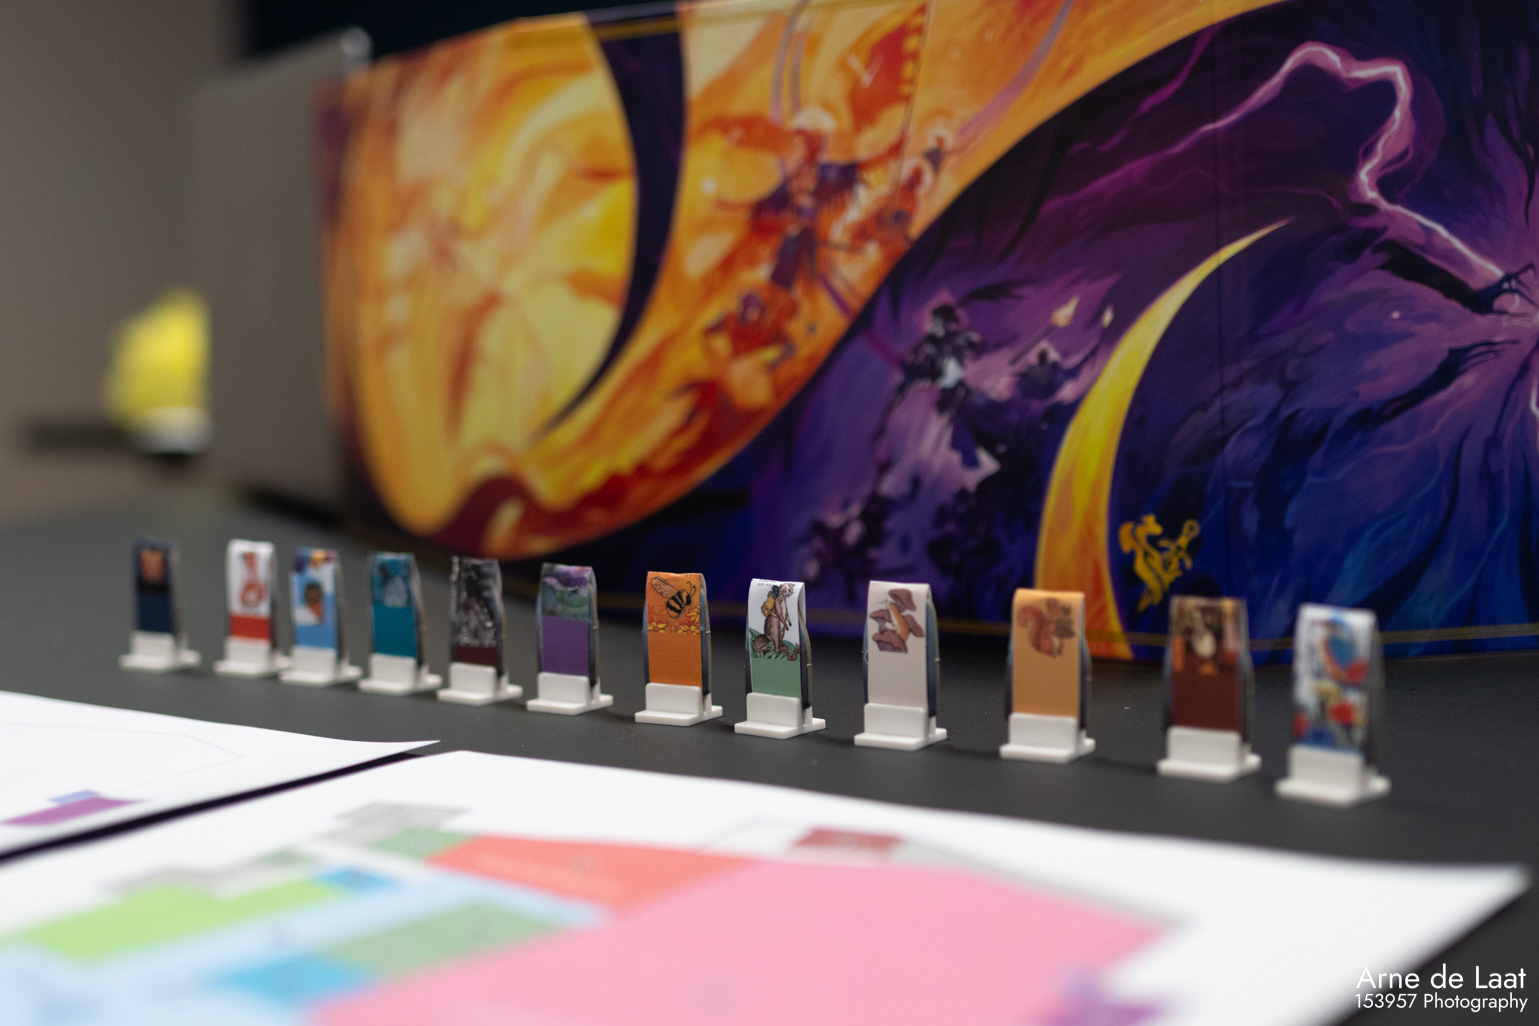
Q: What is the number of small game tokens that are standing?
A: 12